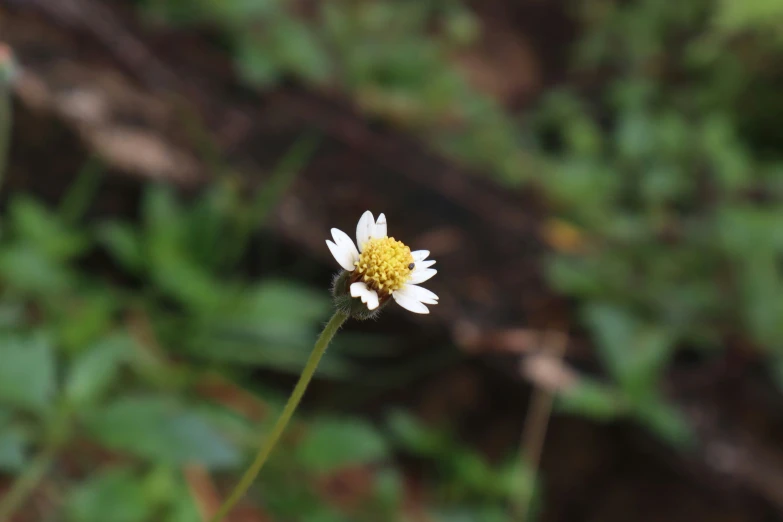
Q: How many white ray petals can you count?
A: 5